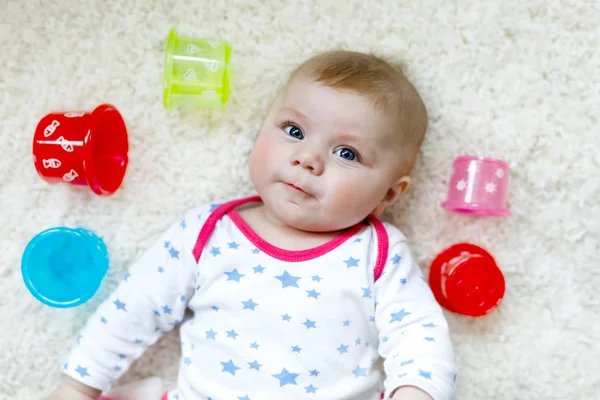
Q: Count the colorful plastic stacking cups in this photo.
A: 5